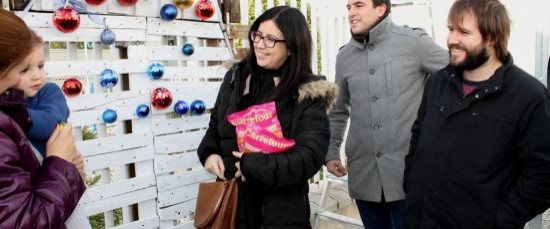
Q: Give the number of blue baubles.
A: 9